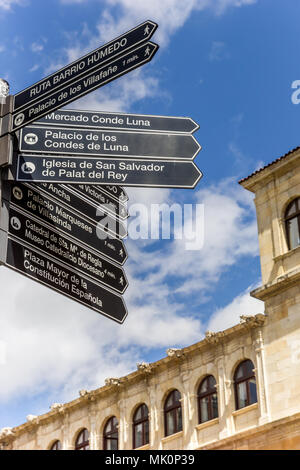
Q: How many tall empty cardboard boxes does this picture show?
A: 0